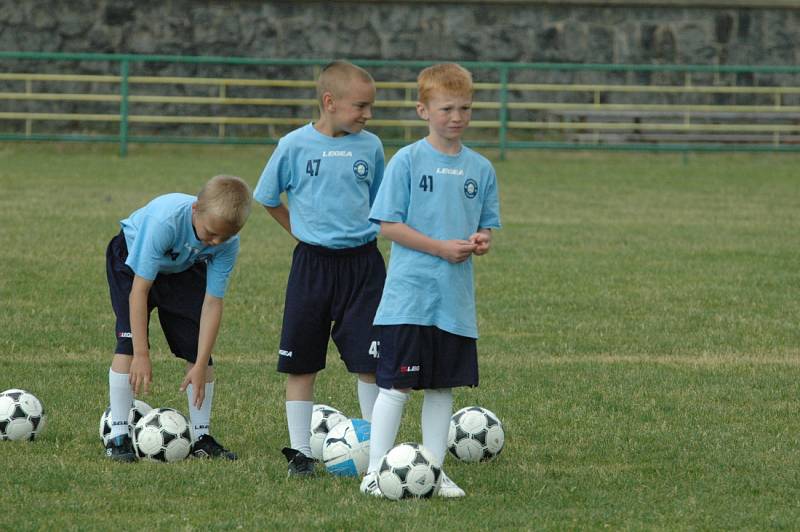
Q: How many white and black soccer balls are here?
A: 6